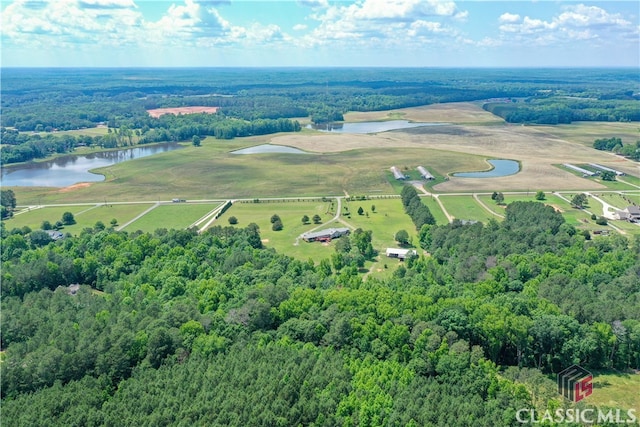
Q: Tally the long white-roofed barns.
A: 4